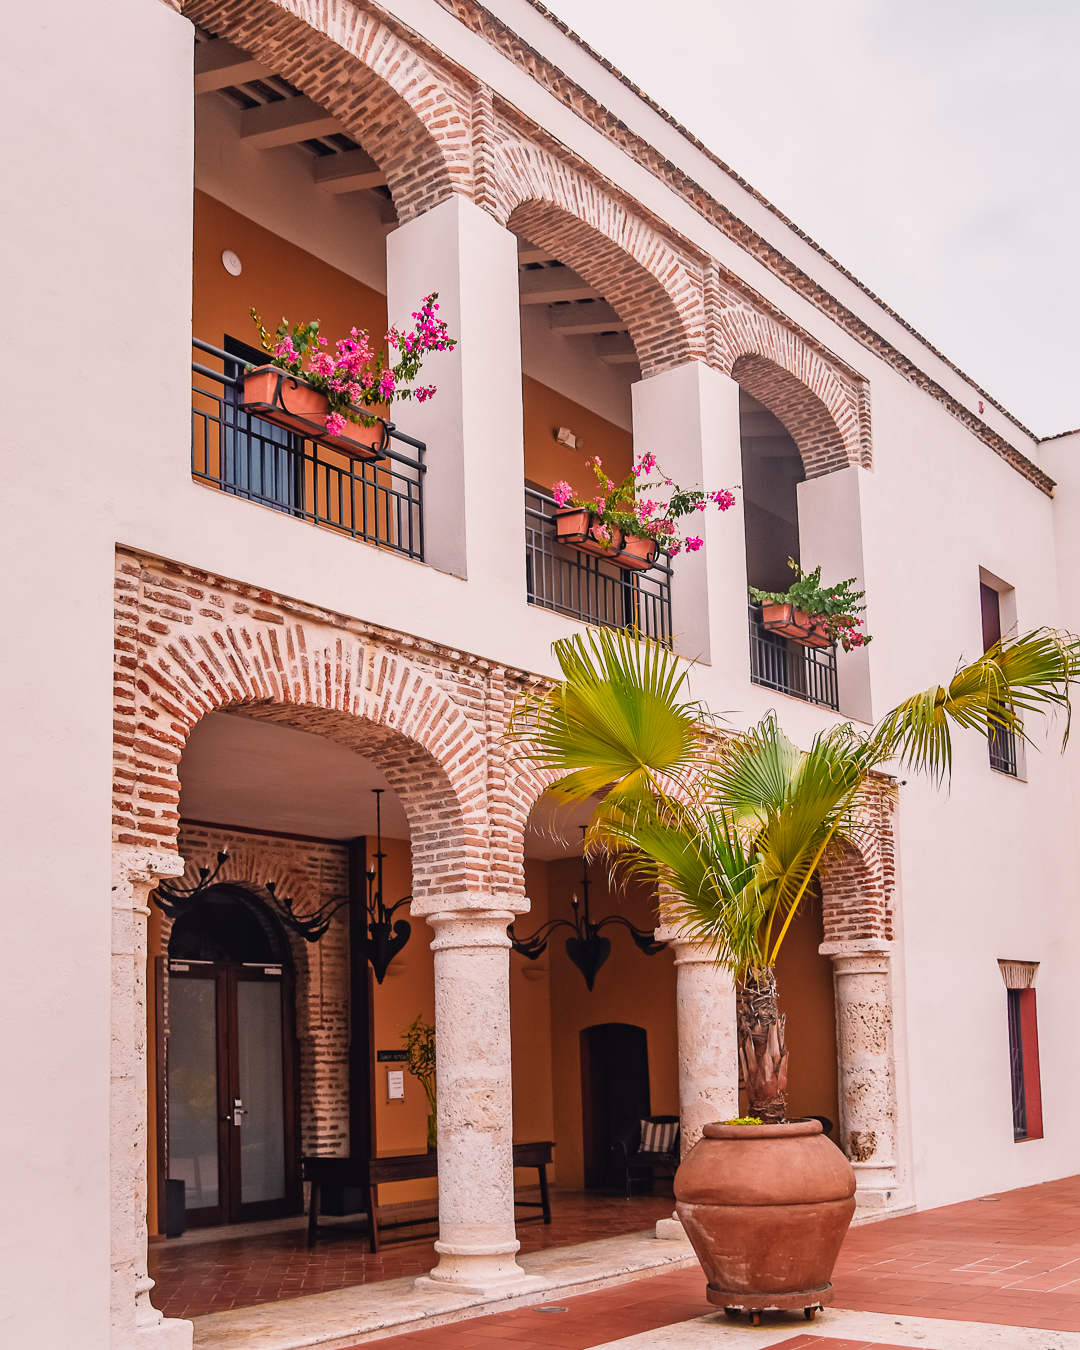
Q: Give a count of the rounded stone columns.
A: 4